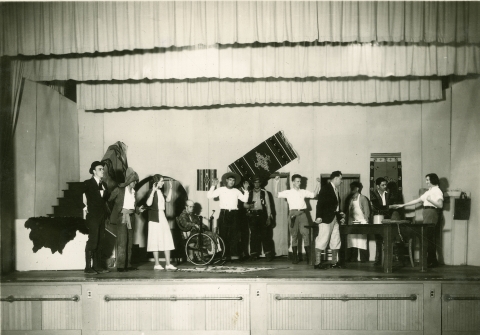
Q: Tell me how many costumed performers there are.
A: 11